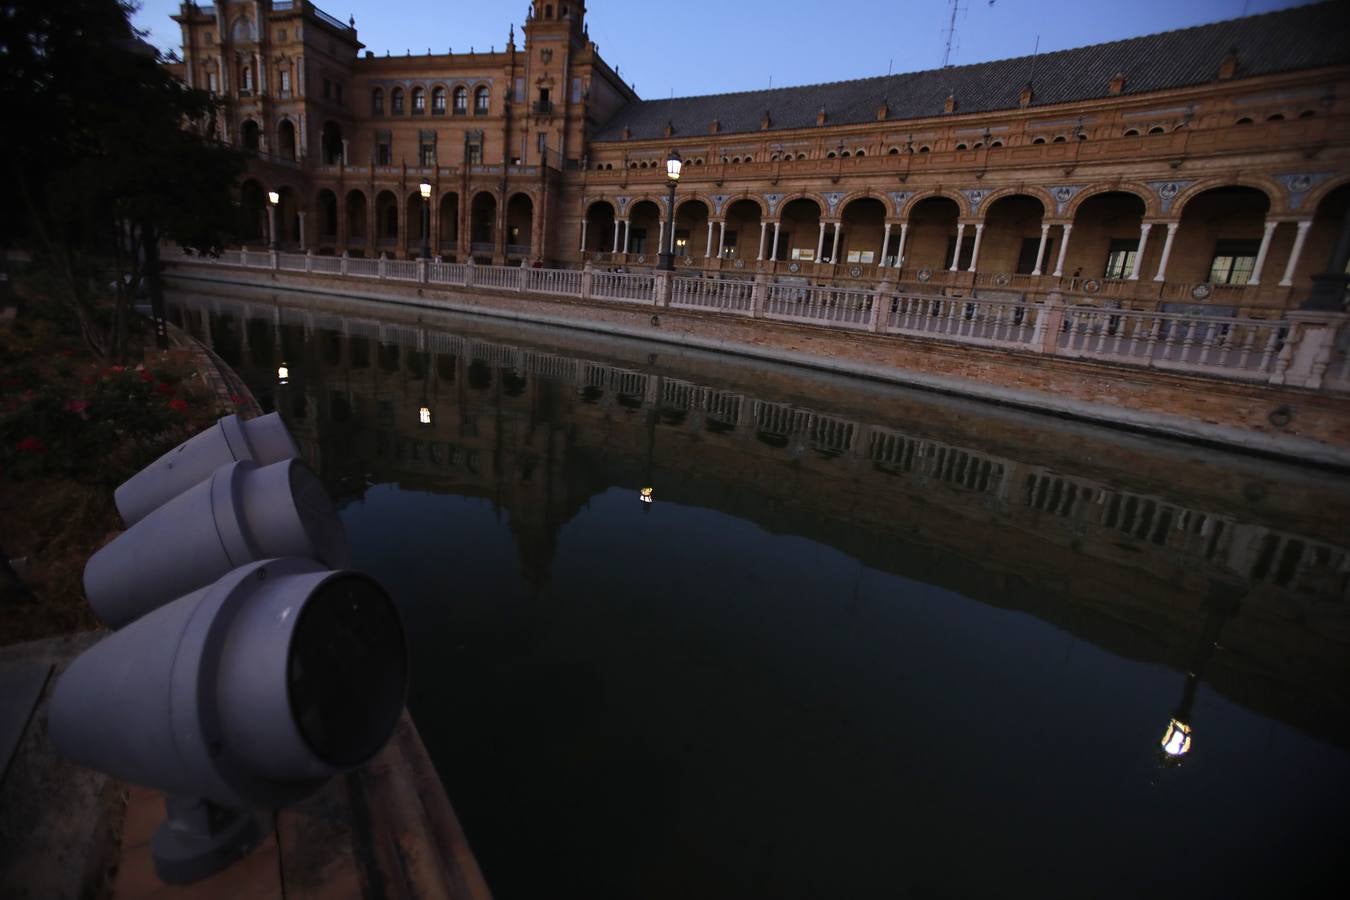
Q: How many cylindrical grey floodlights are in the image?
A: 3